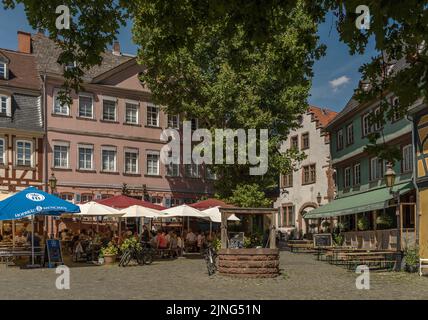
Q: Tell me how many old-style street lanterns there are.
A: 3